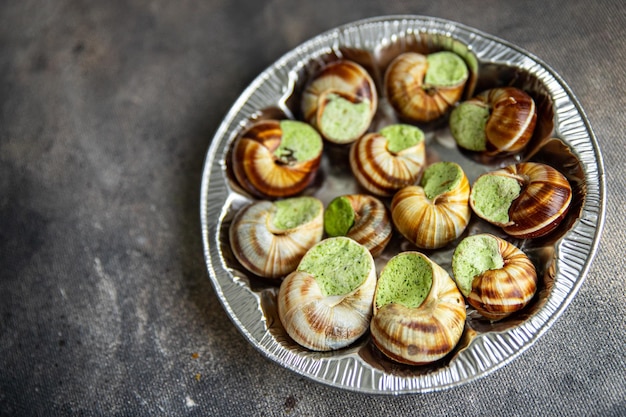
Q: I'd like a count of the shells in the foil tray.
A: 12